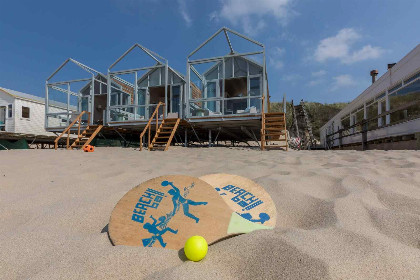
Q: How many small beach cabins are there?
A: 3